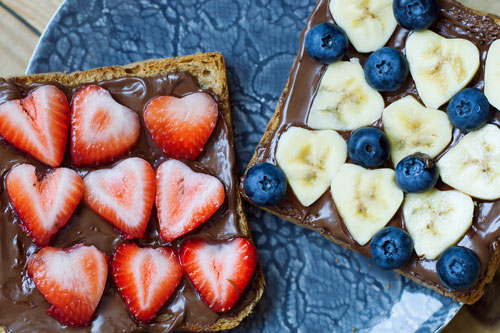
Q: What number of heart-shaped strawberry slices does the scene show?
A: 9